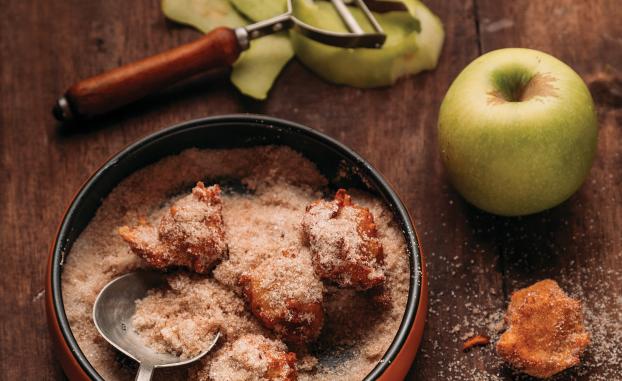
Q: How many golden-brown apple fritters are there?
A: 5